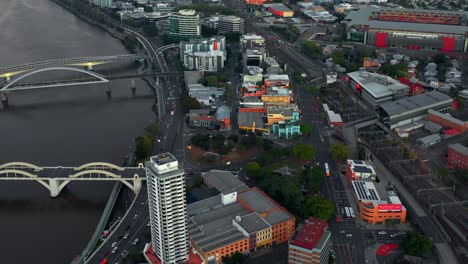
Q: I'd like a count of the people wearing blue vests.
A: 0